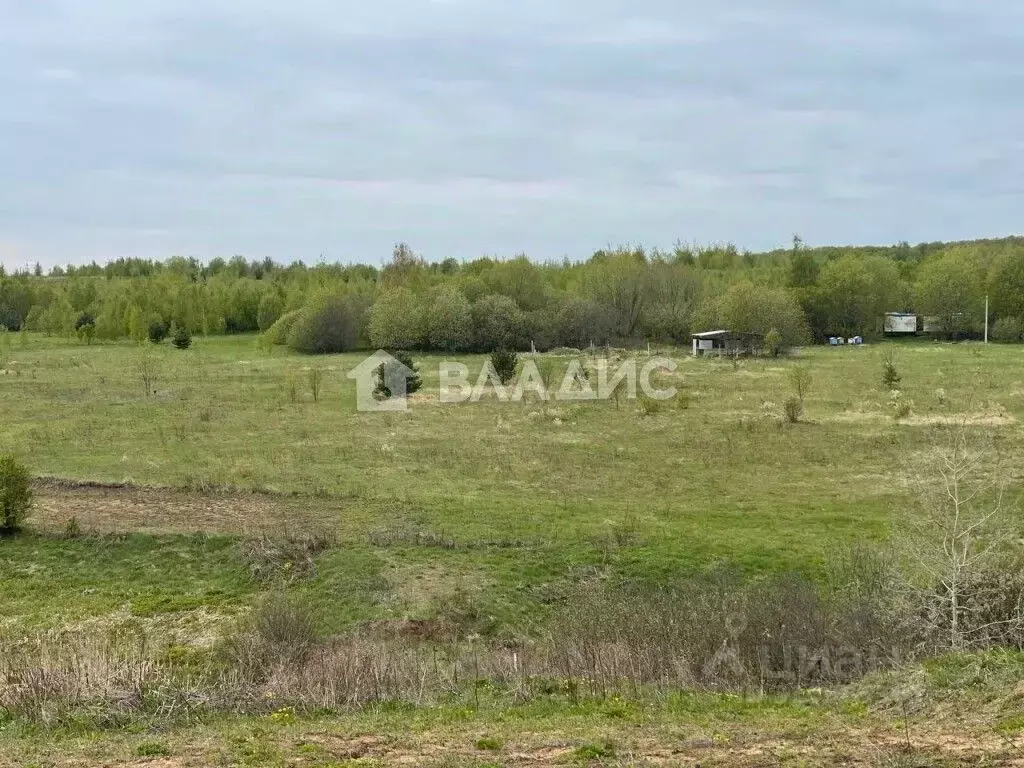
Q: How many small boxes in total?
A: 4